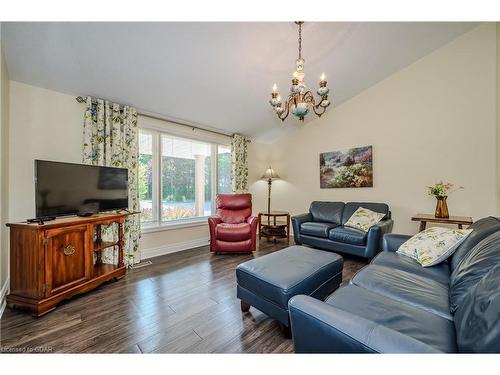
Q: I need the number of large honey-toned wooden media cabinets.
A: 1